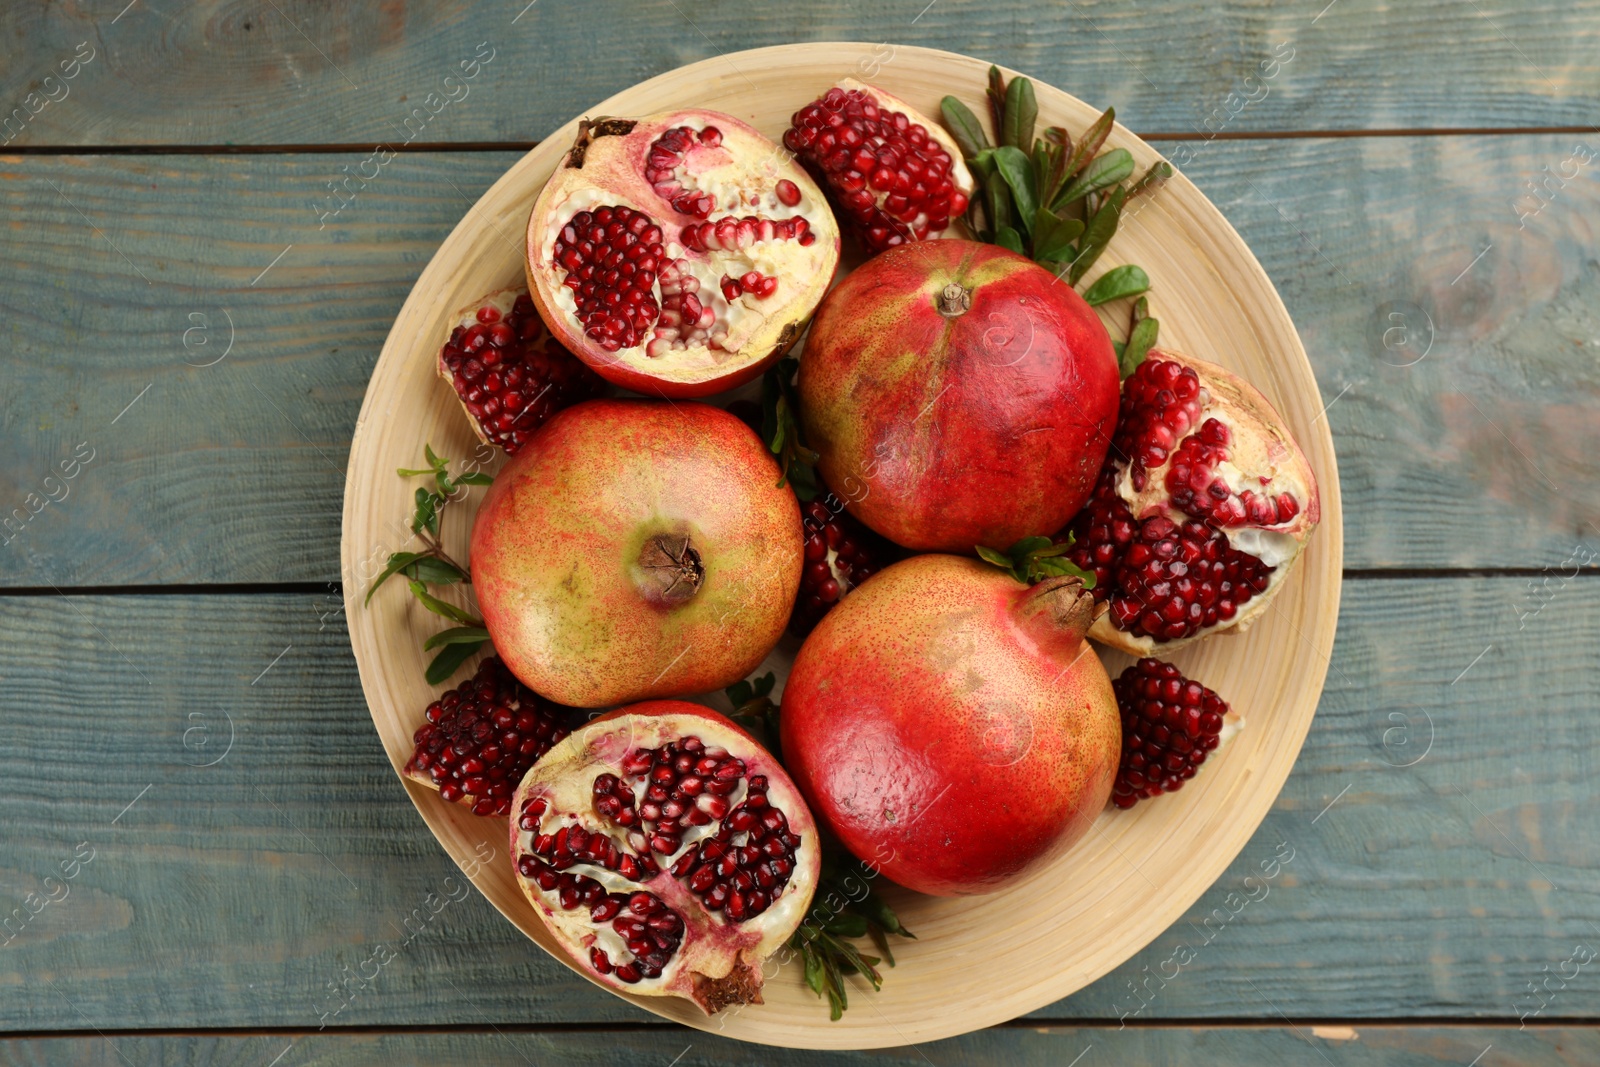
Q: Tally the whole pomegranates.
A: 3